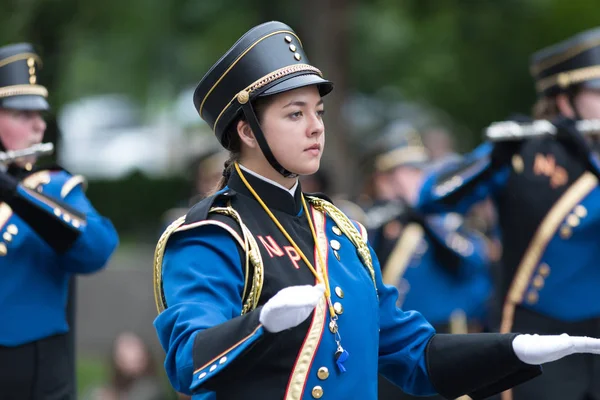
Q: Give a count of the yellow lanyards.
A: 1